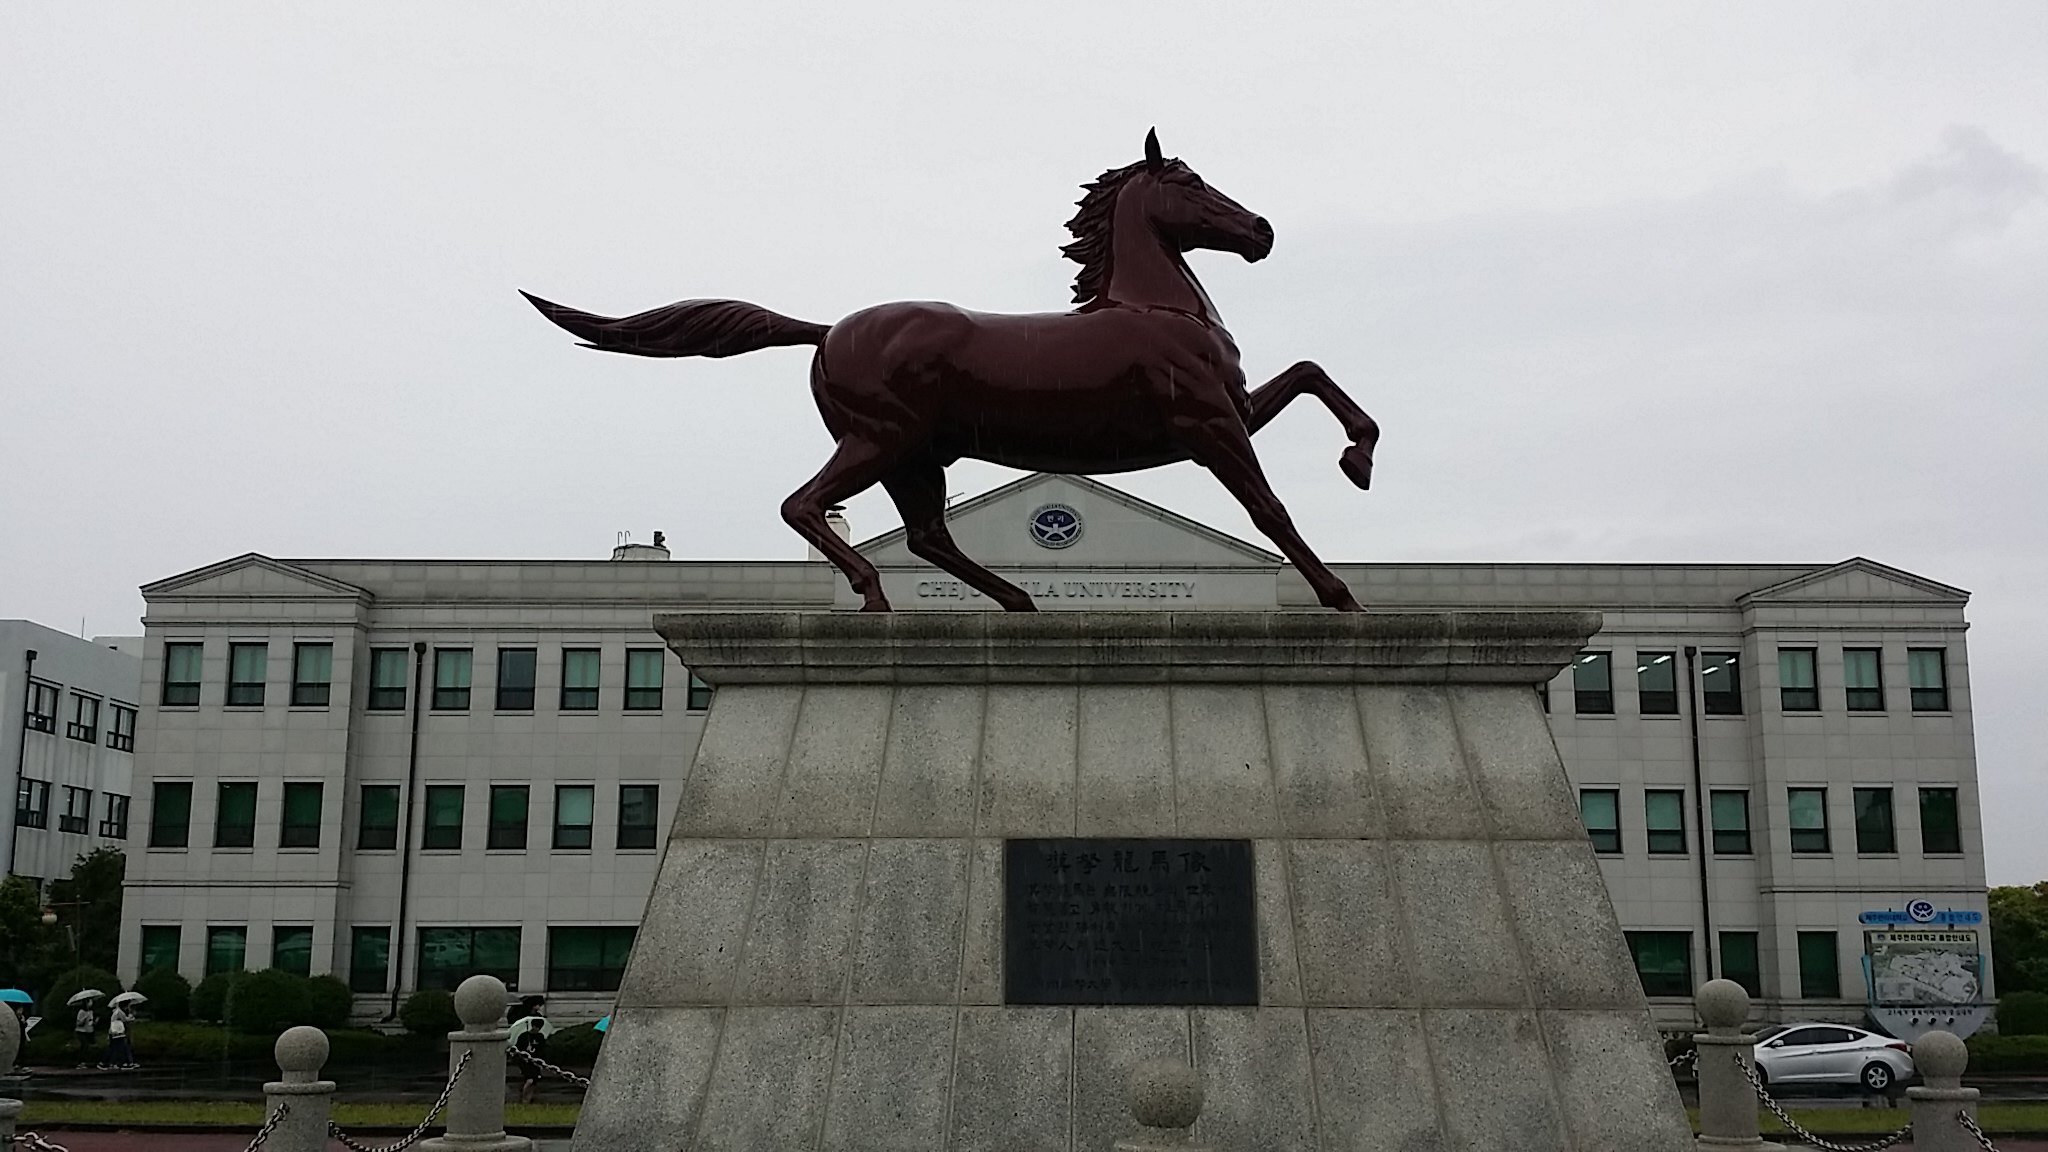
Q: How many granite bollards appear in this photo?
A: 6